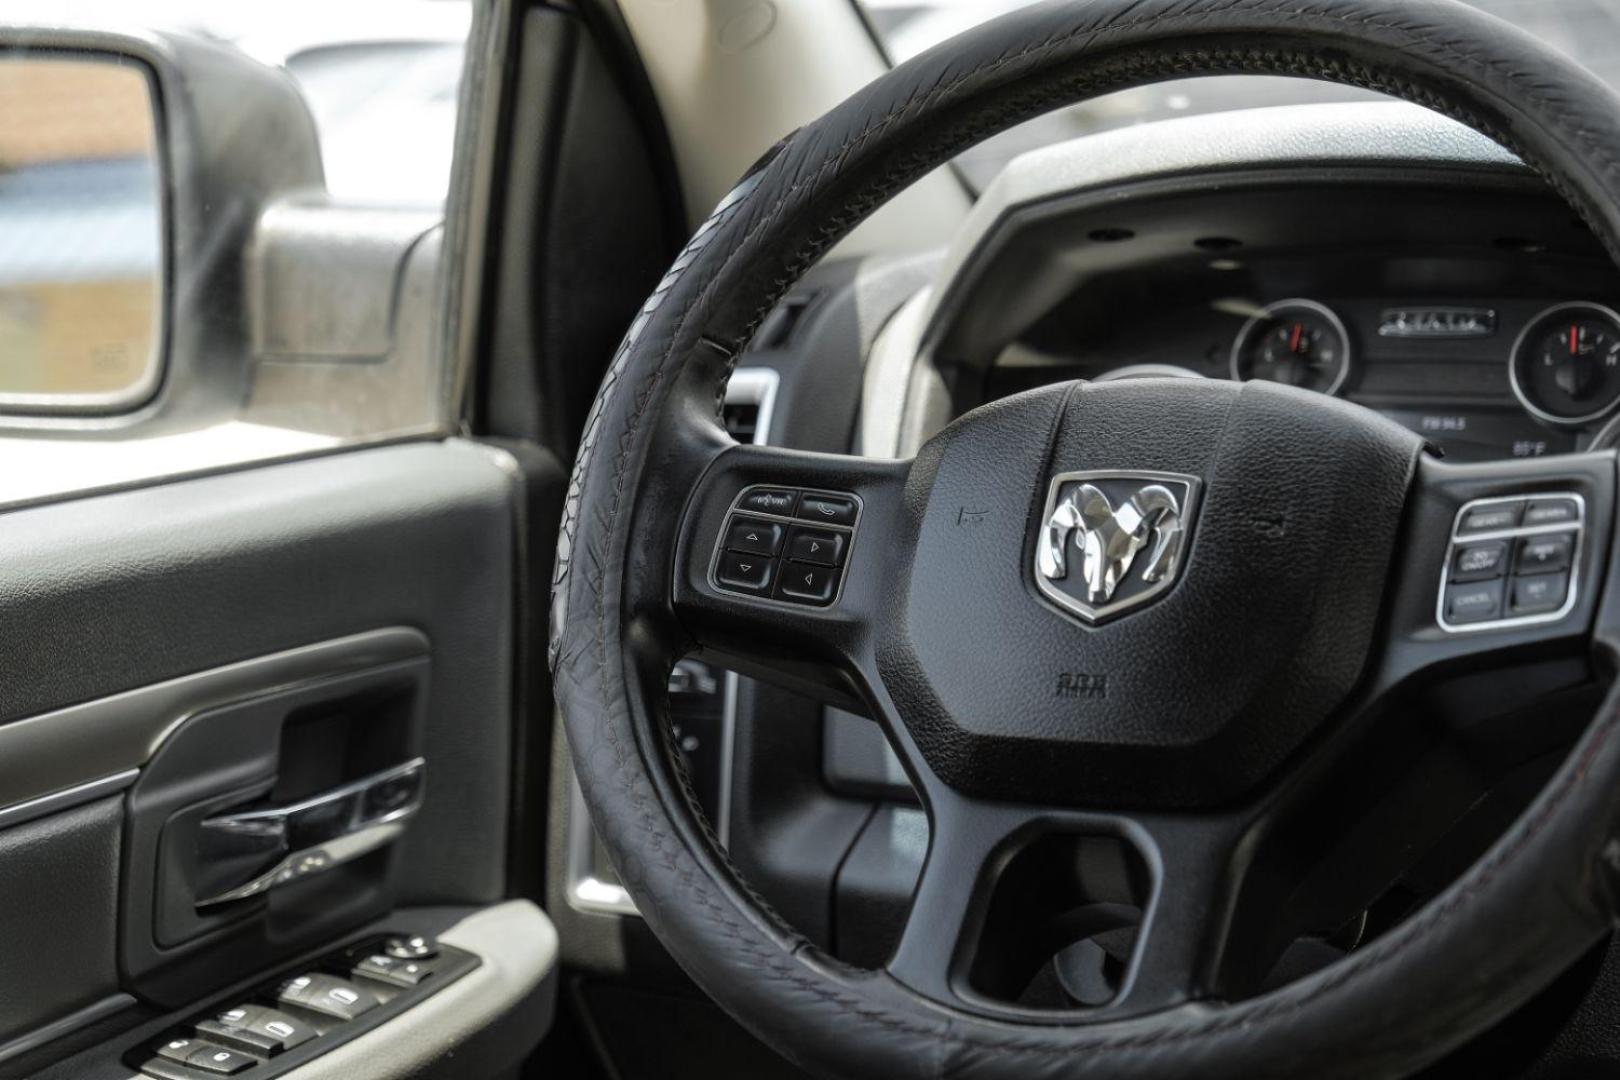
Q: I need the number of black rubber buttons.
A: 12